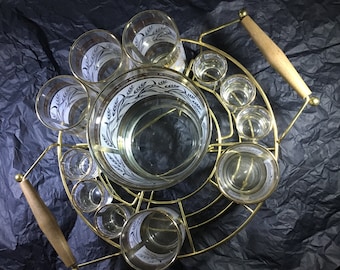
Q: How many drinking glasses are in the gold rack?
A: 11